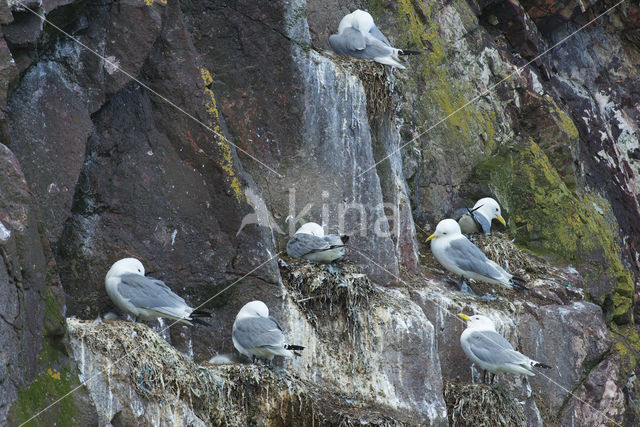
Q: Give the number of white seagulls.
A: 7